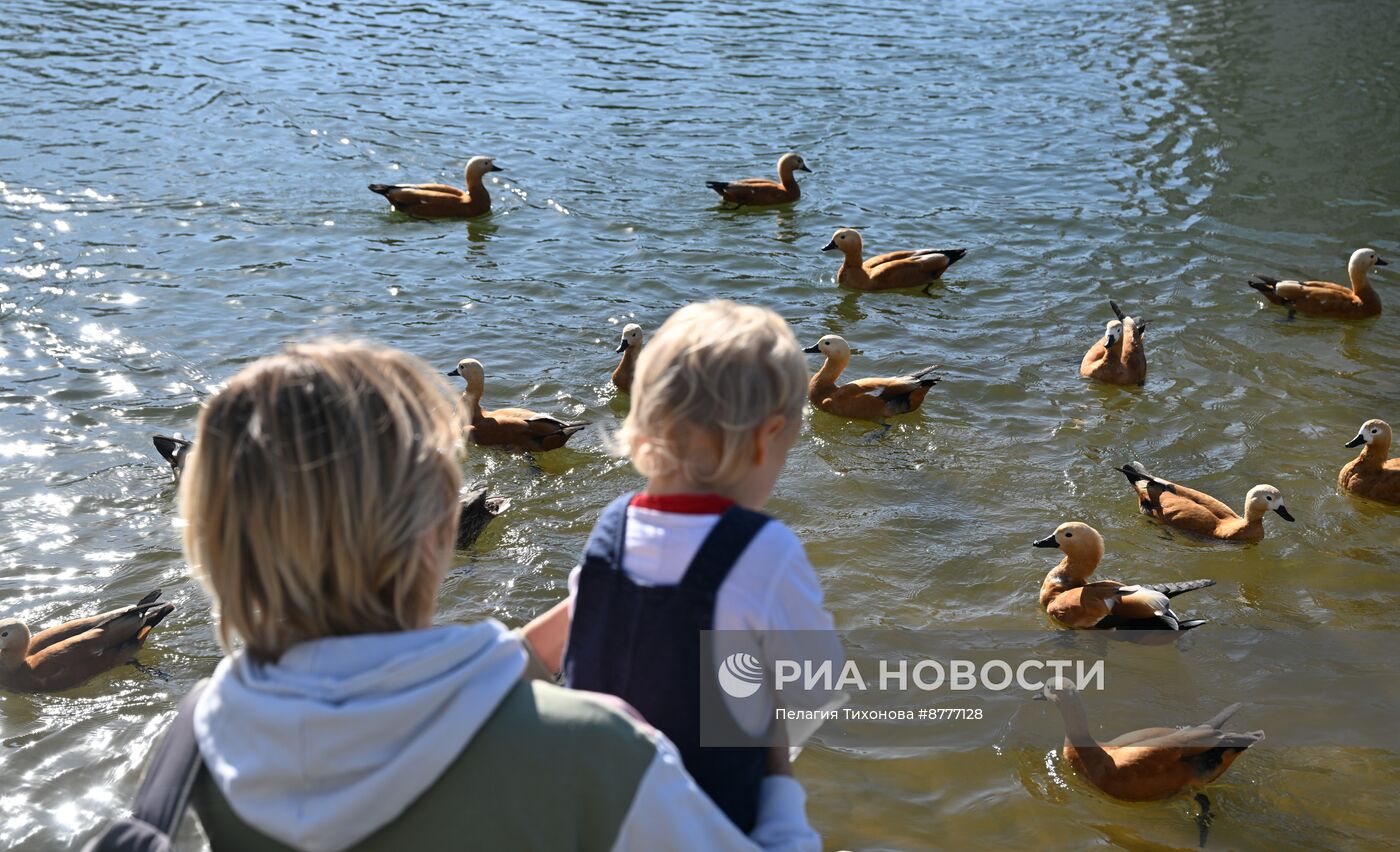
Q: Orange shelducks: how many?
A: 13